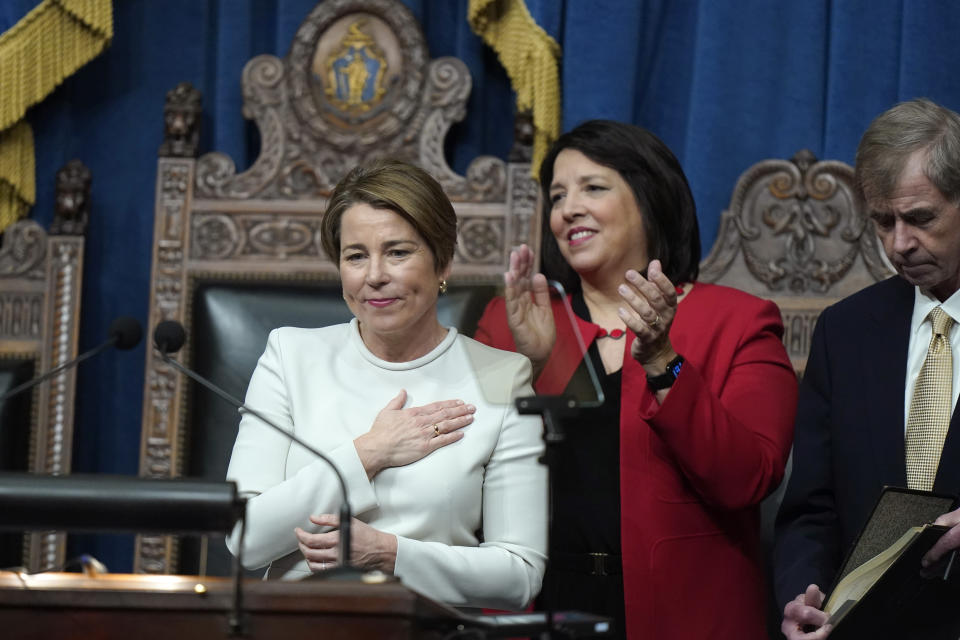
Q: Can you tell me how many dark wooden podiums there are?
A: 1